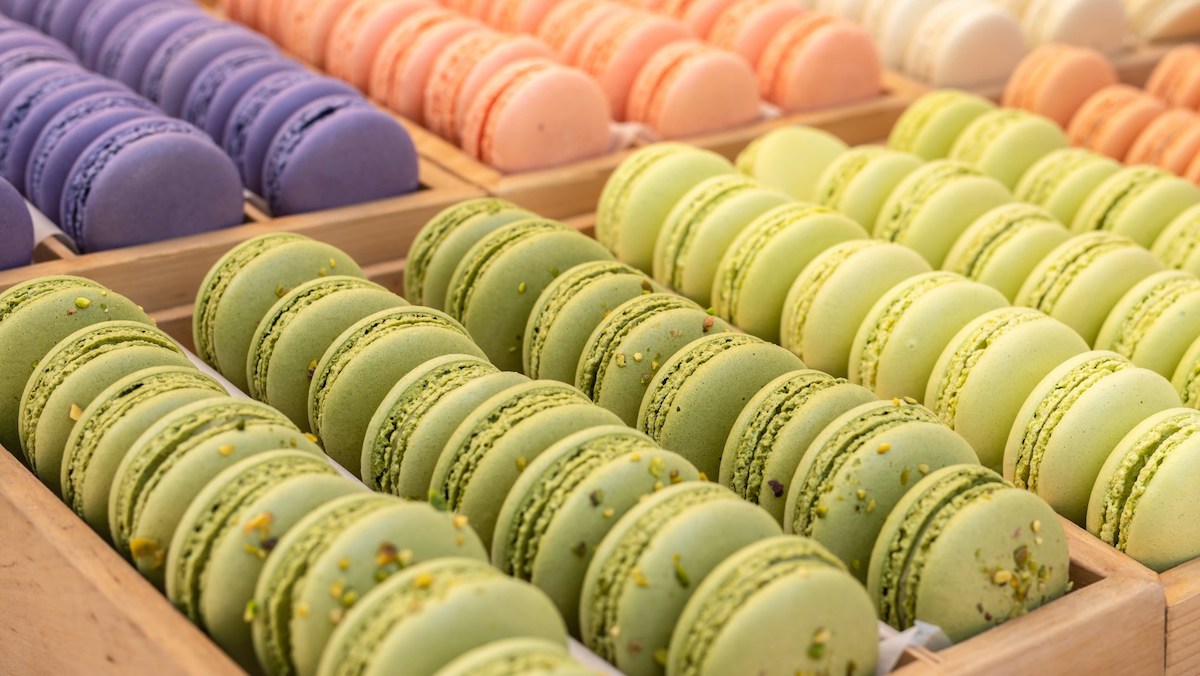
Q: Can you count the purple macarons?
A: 14